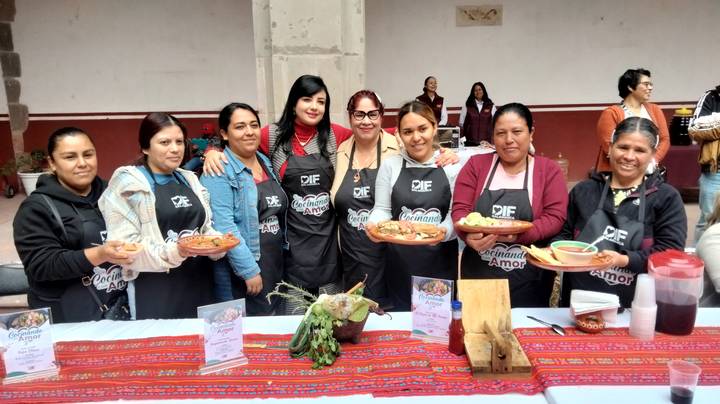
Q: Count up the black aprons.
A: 8